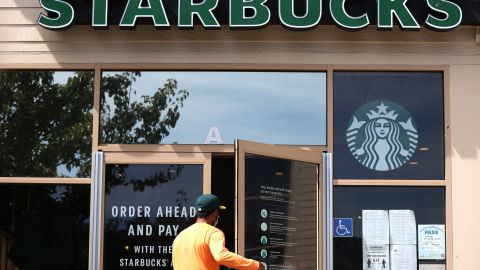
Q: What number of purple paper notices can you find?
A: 0